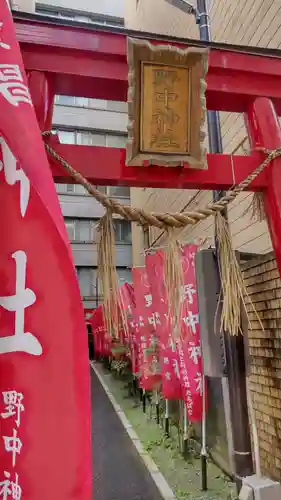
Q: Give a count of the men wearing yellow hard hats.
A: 0